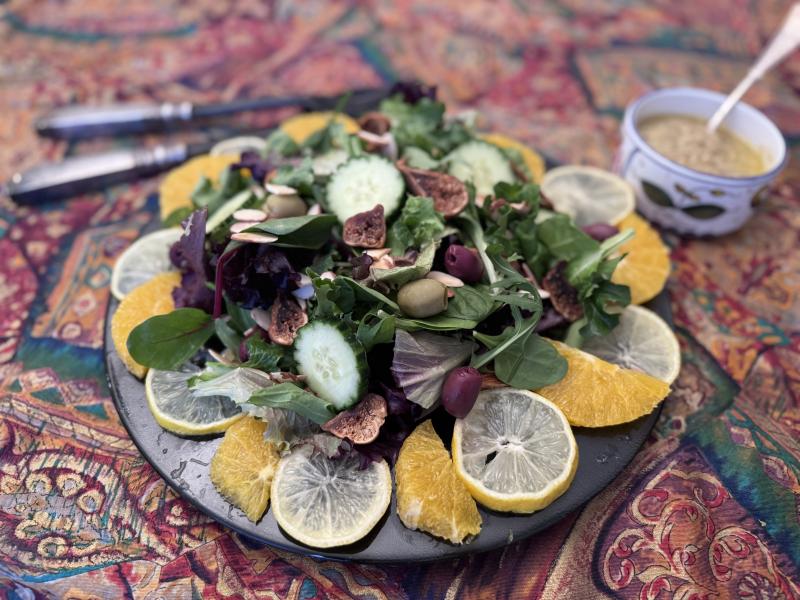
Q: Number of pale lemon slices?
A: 7